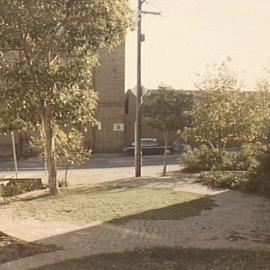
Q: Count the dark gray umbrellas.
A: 0